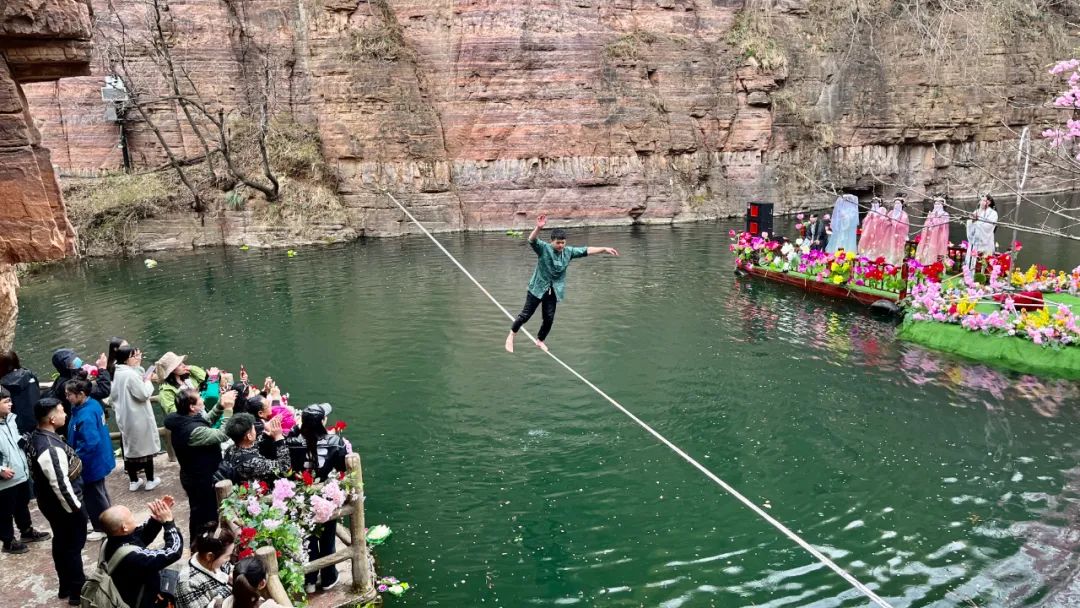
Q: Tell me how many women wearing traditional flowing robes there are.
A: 5